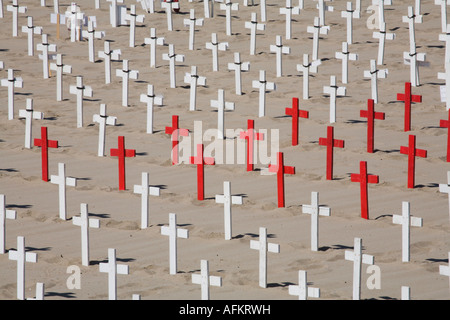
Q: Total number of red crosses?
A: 13